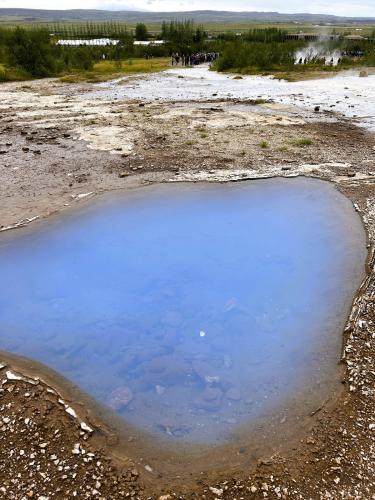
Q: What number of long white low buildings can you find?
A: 2